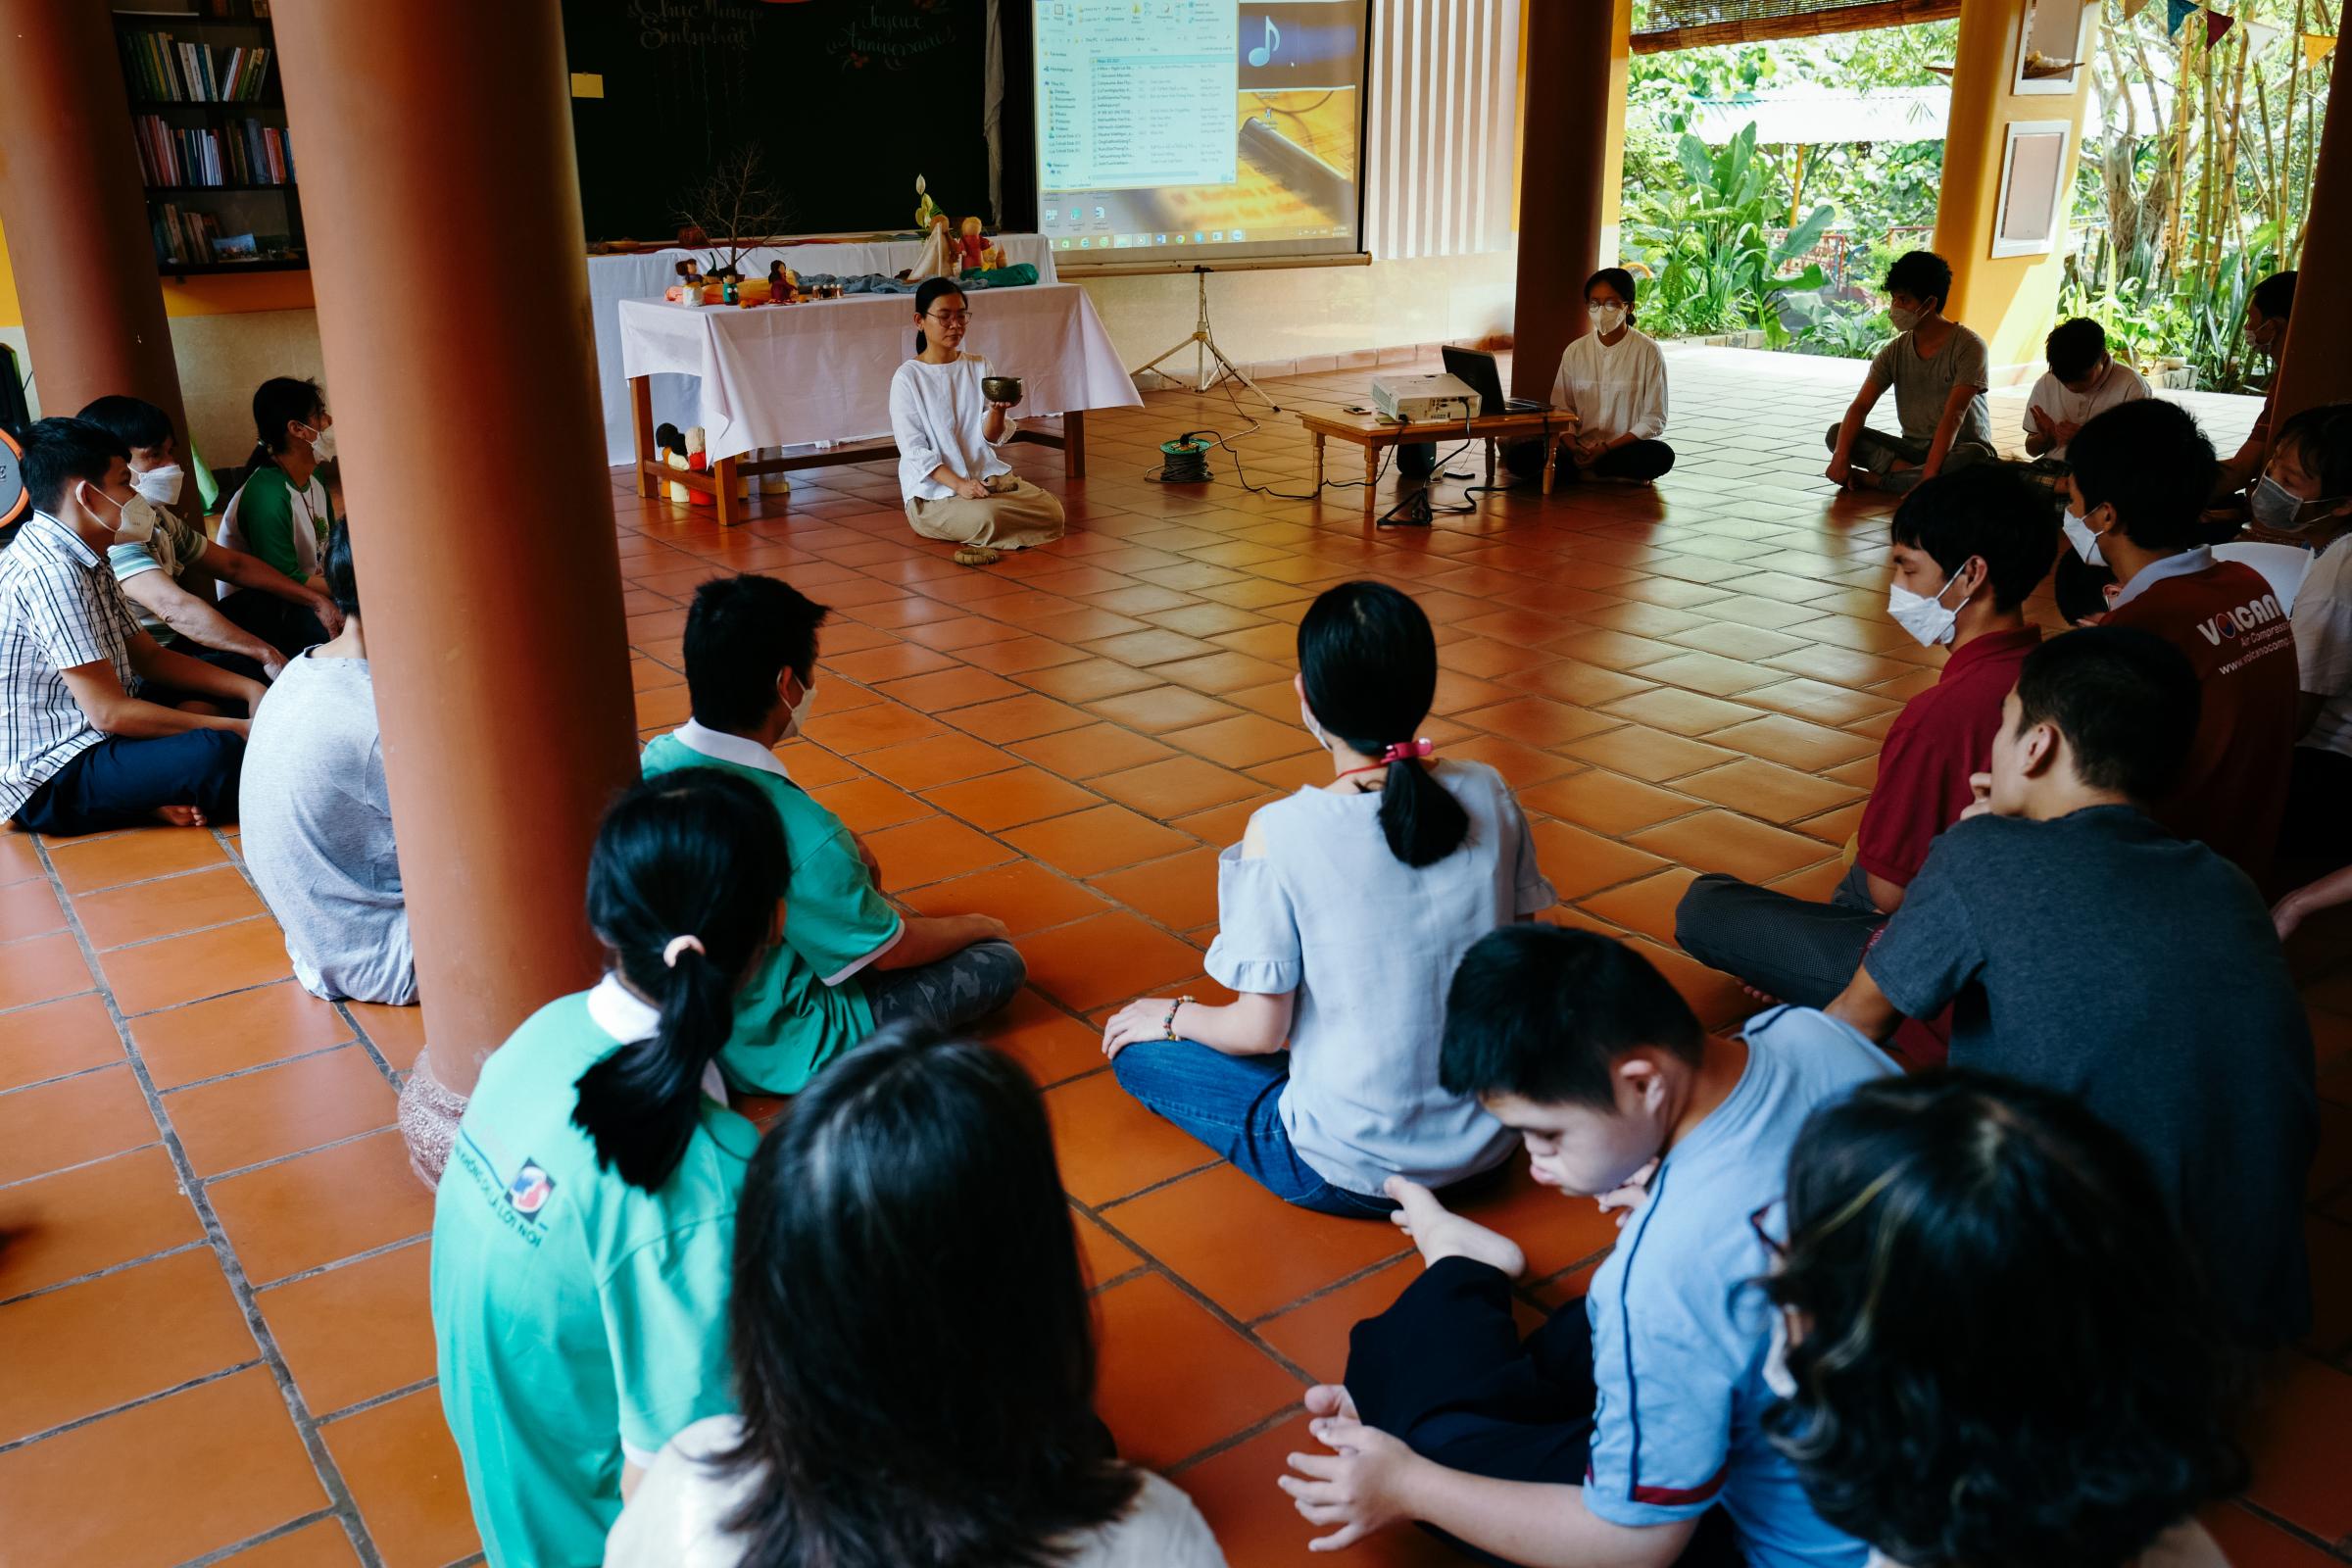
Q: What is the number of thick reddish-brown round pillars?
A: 4